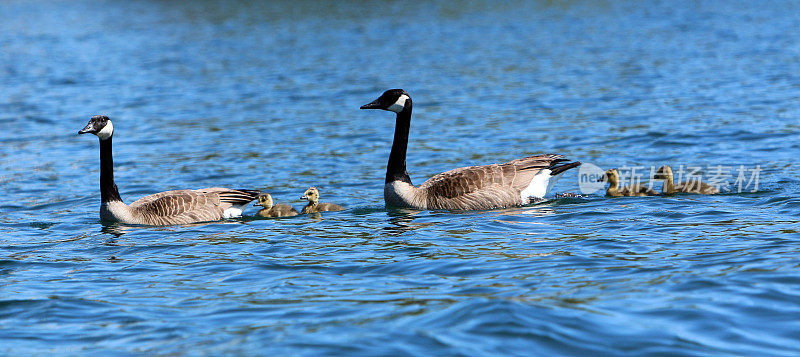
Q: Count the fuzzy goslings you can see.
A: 4